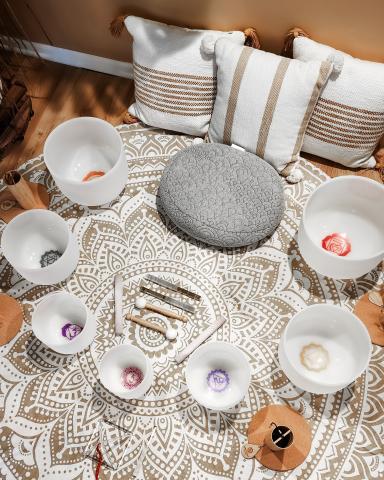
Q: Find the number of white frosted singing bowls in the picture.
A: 7